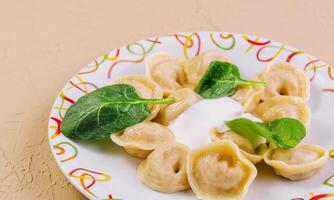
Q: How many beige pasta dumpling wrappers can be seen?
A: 12